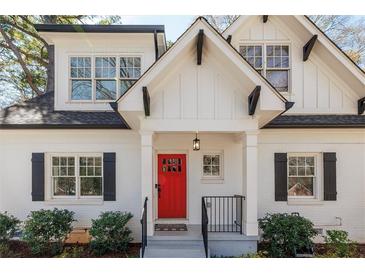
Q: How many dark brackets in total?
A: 7